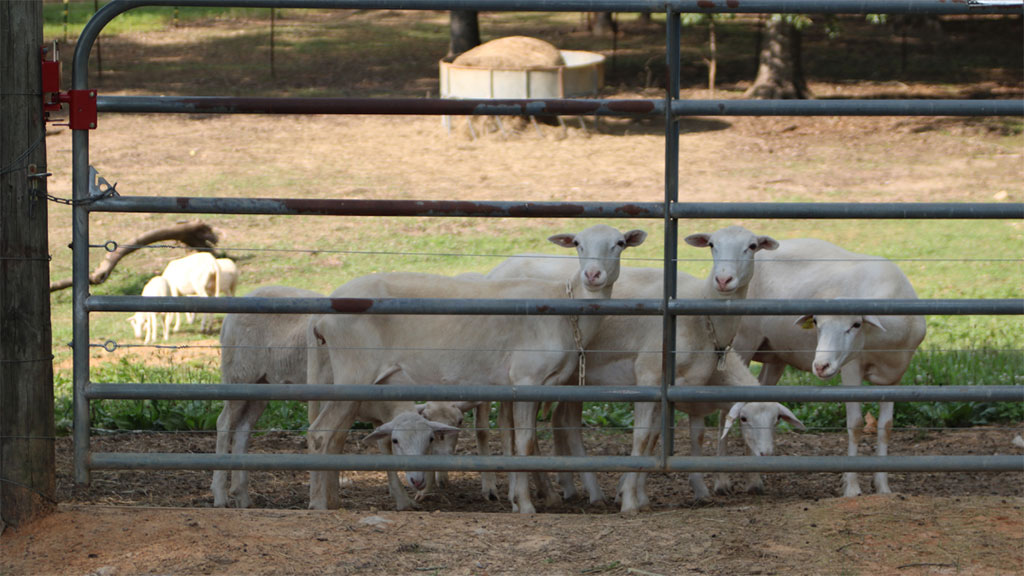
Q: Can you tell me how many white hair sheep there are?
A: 9